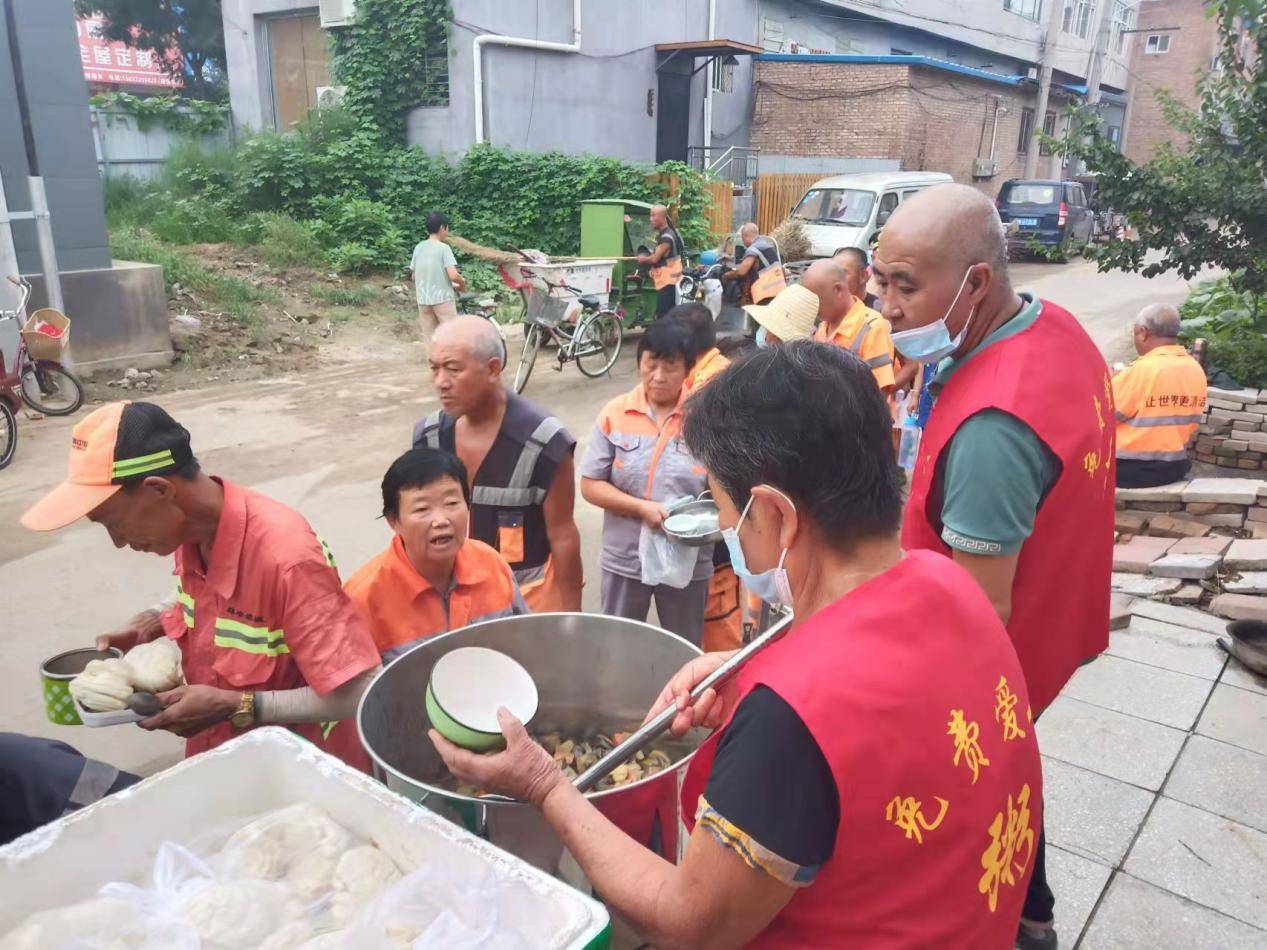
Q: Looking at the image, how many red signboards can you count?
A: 1